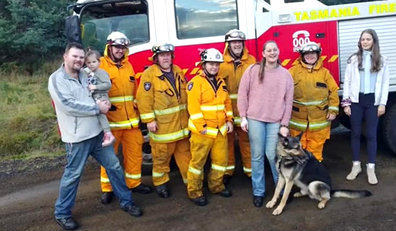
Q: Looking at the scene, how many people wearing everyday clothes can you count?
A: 4